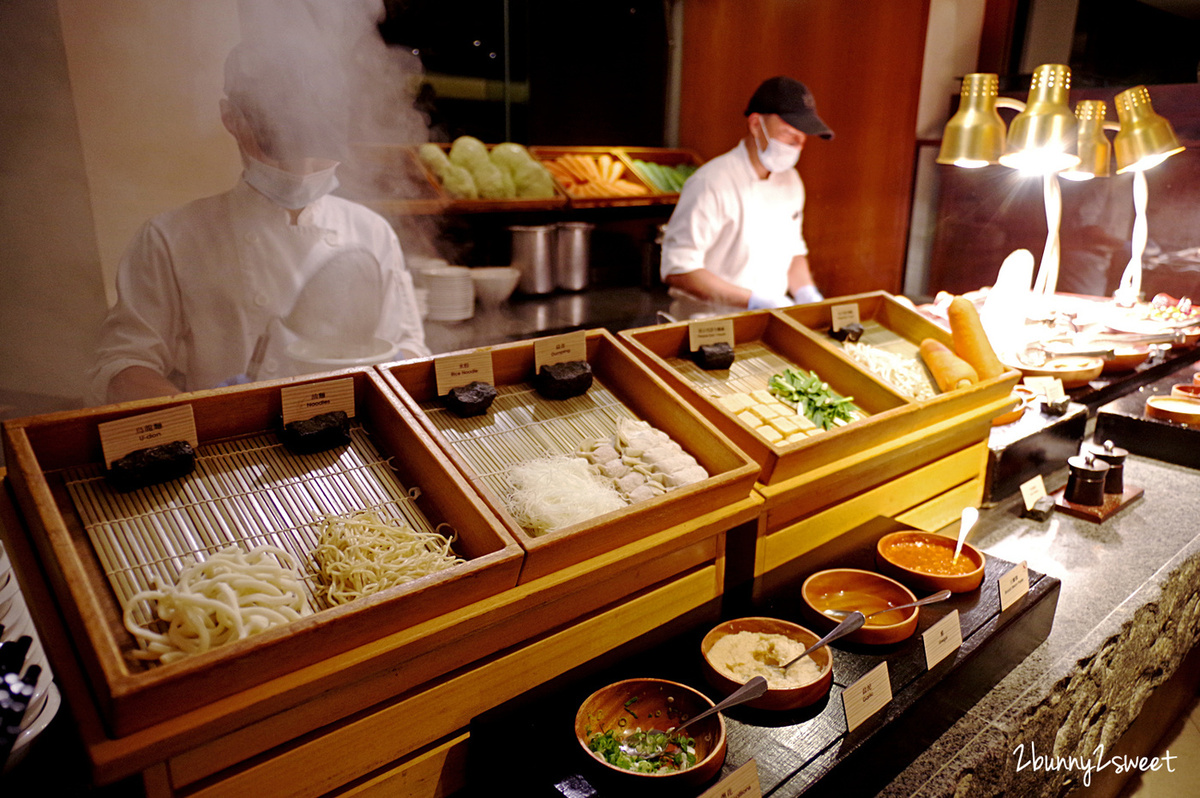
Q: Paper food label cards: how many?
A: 13